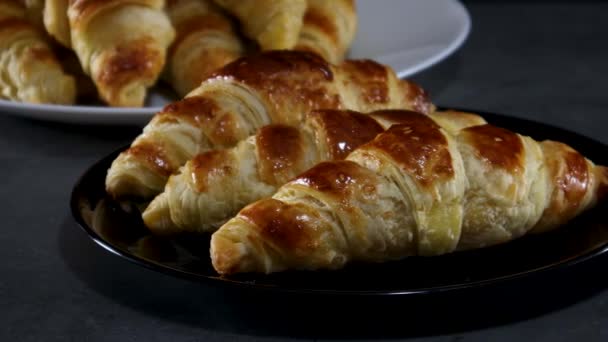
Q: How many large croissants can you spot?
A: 3